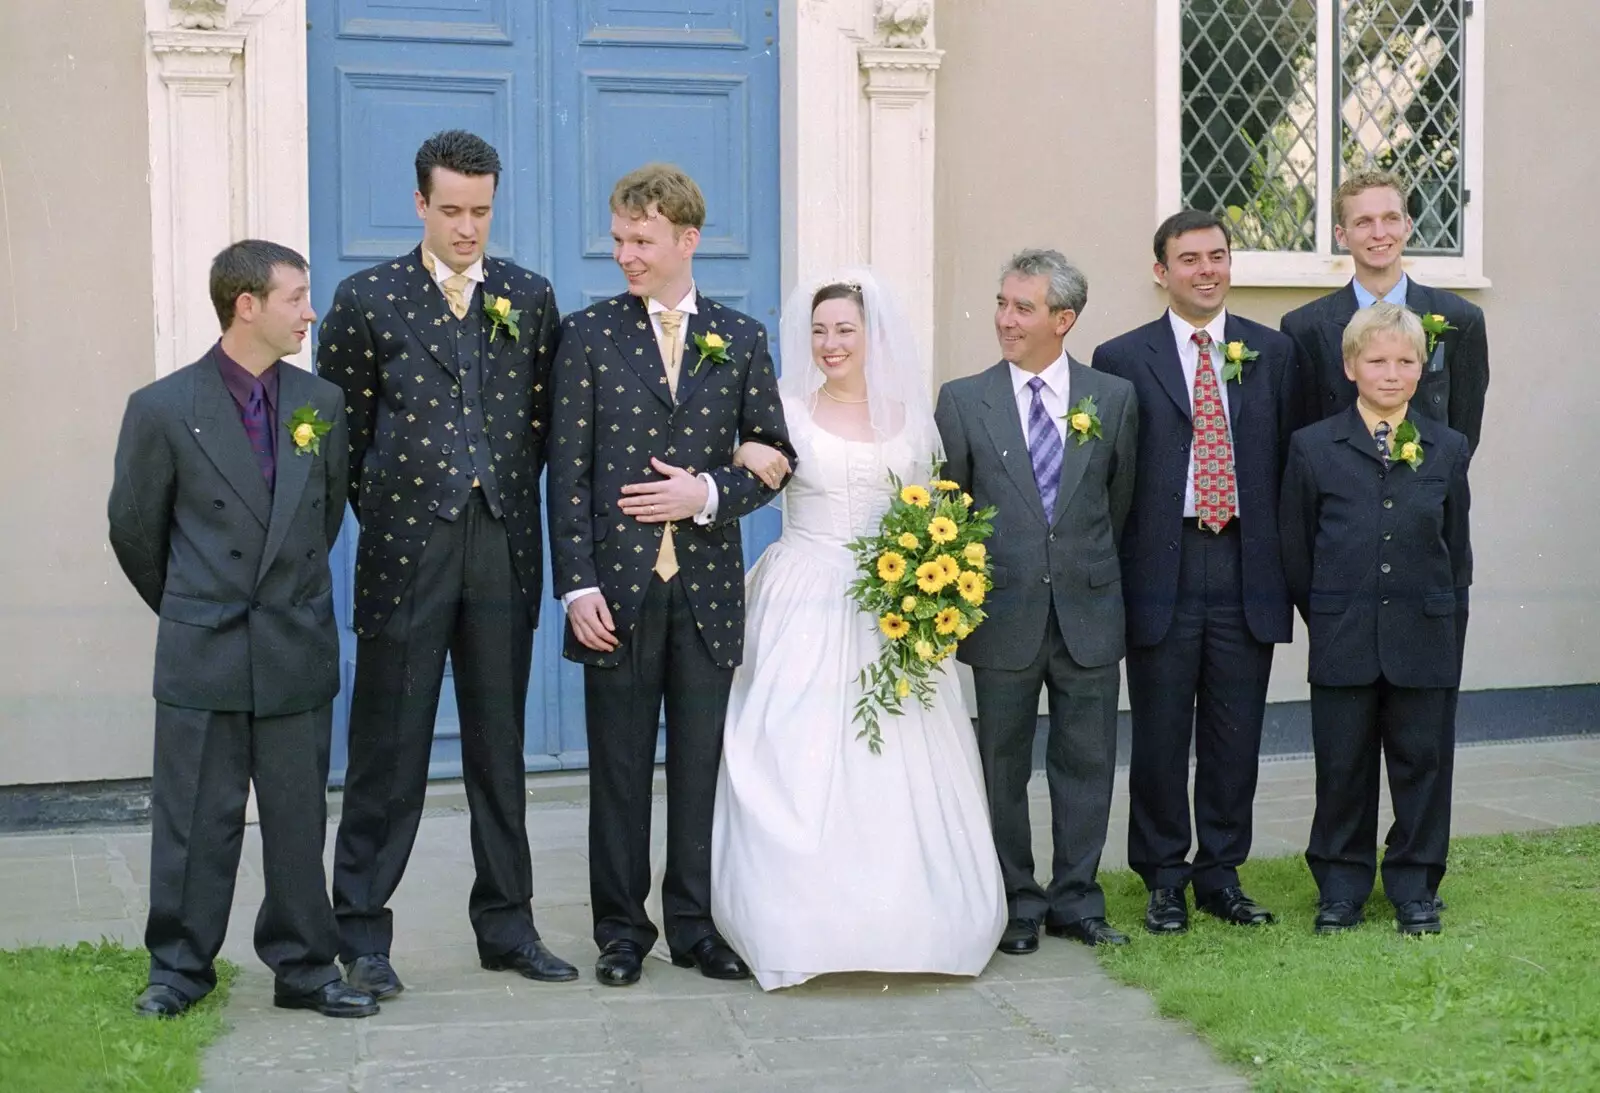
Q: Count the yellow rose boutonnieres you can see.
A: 7